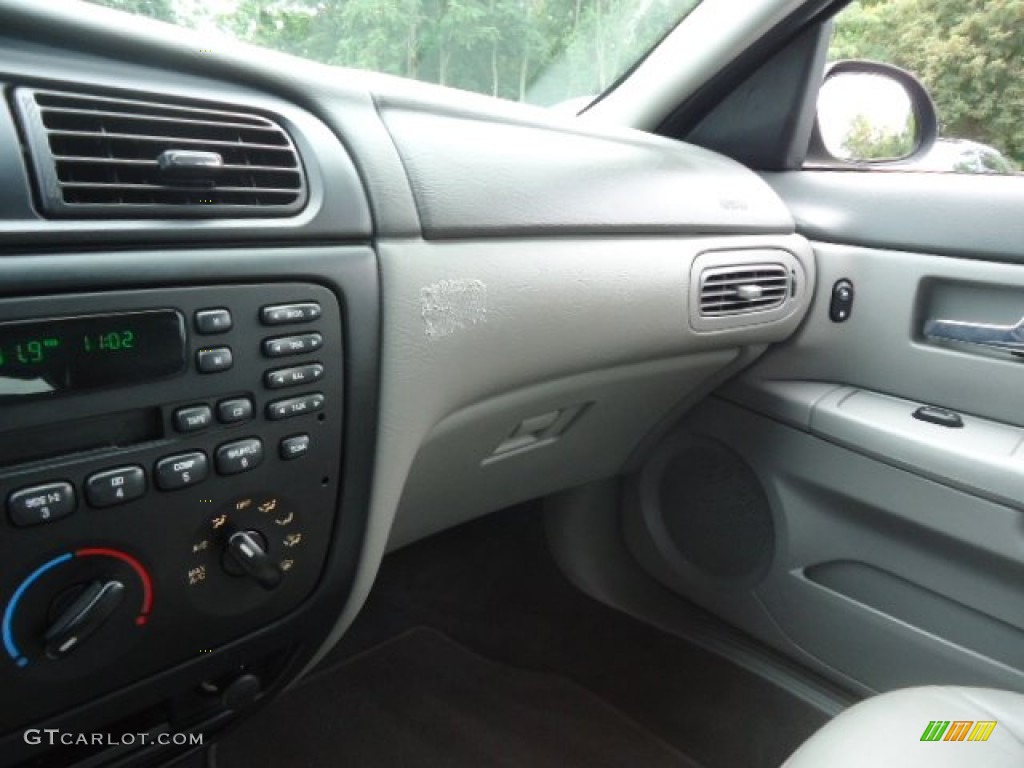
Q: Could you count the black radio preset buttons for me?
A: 4